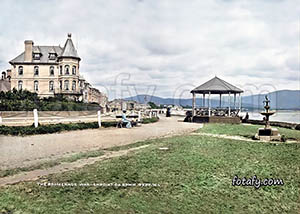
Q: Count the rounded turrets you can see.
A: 1